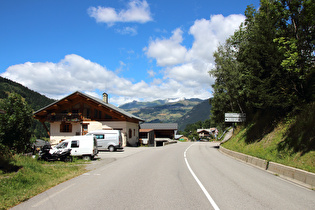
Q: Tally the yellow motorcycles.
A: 0